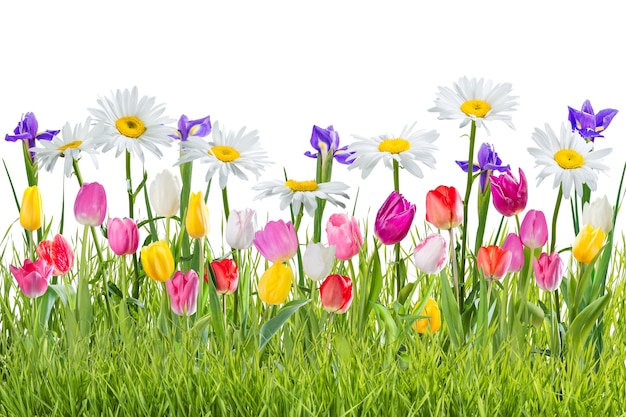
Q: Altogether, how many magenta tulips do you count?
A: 2